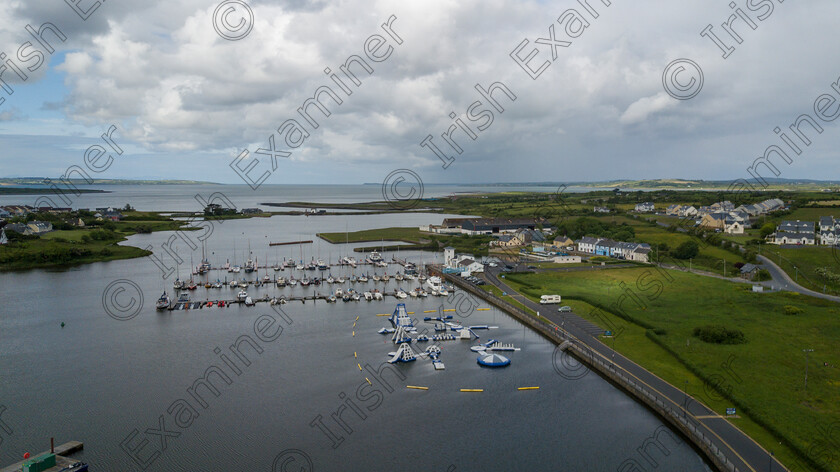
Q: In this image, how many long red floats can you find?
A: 0